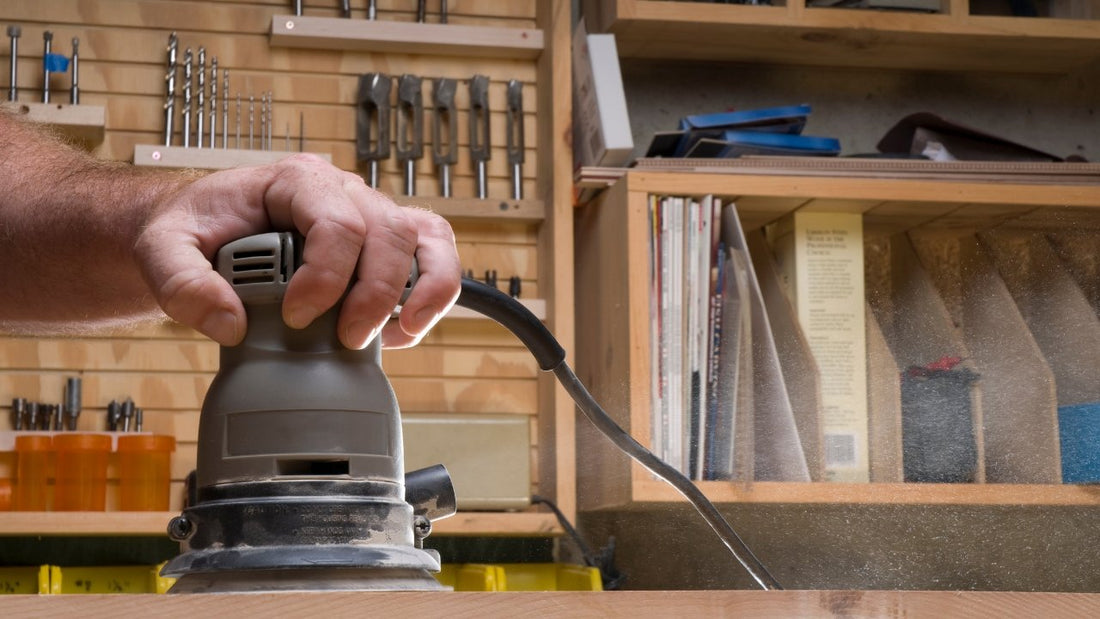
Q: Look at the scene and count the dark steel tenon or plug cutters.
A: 5